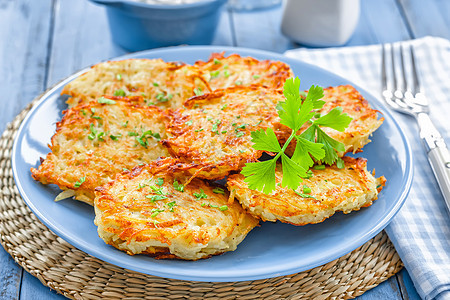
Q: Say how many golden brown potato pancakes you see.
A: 7